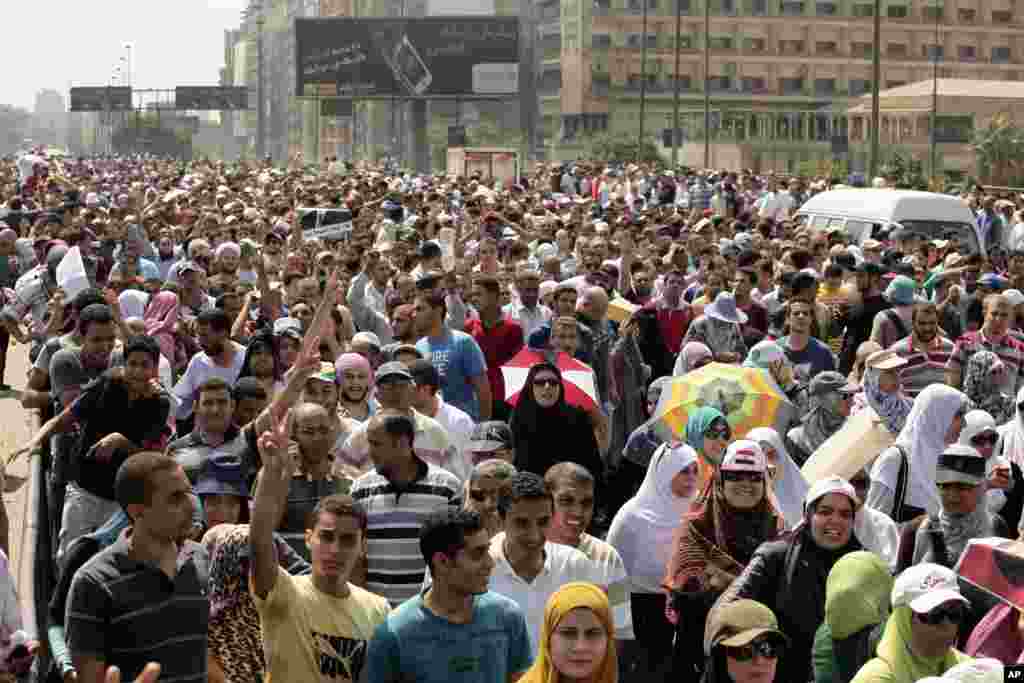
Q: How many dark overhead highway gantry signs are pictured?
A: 2